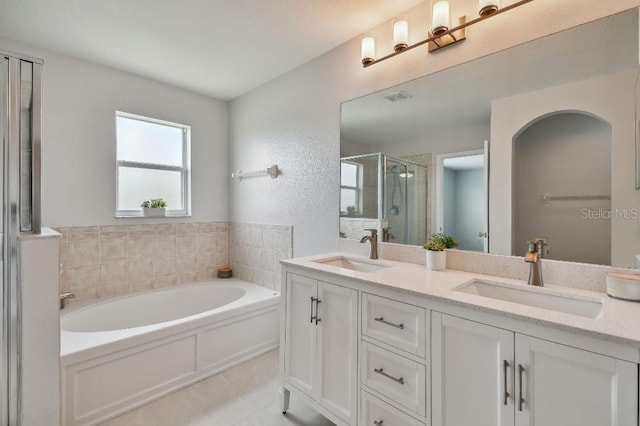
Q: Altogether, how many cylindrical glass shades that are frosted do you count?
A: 4